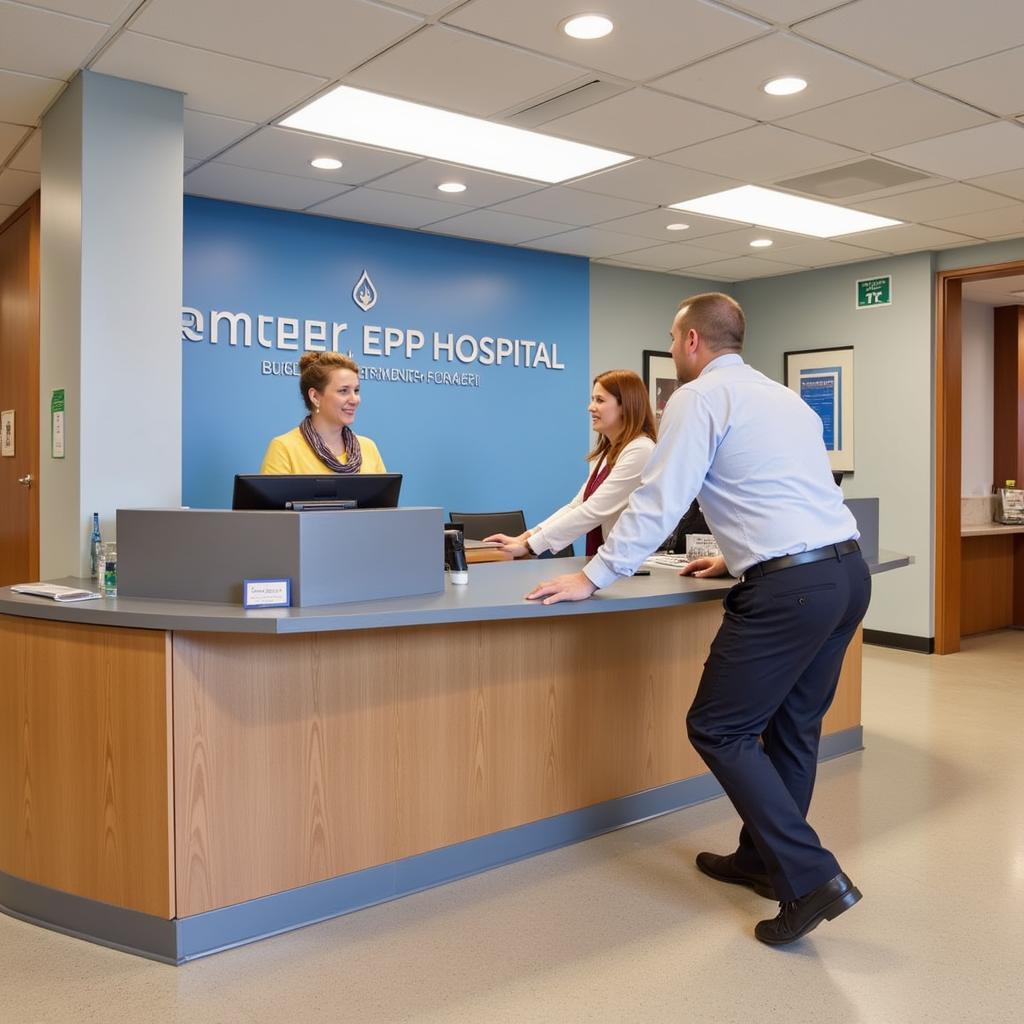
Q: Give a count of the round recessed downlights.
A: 6